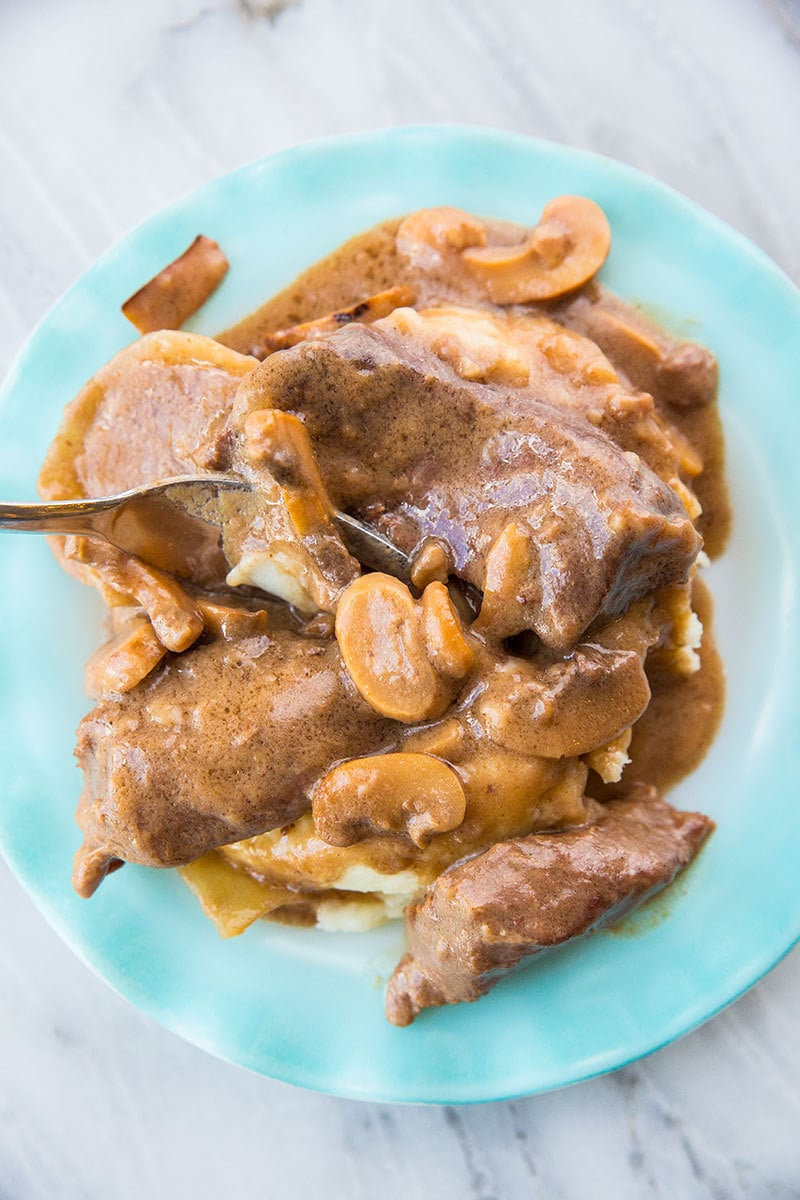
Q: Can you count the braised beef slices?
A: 3